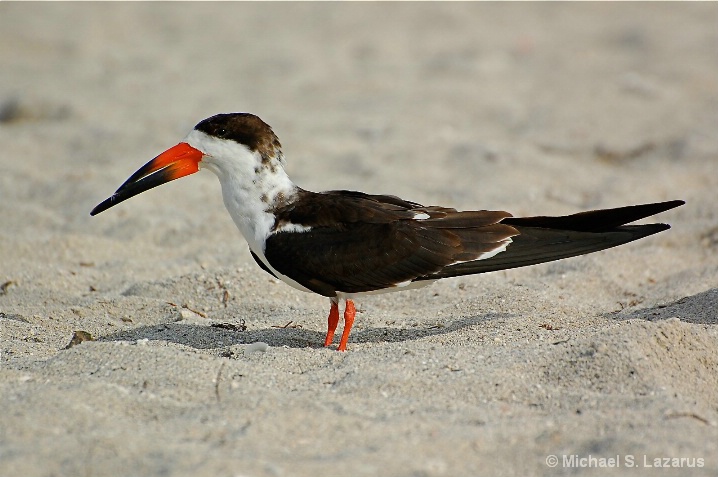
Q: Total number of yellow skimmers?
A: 0